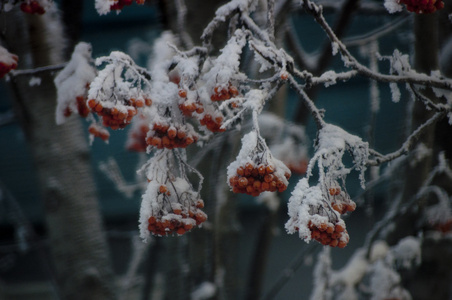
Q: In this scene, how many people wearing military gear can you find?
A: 0